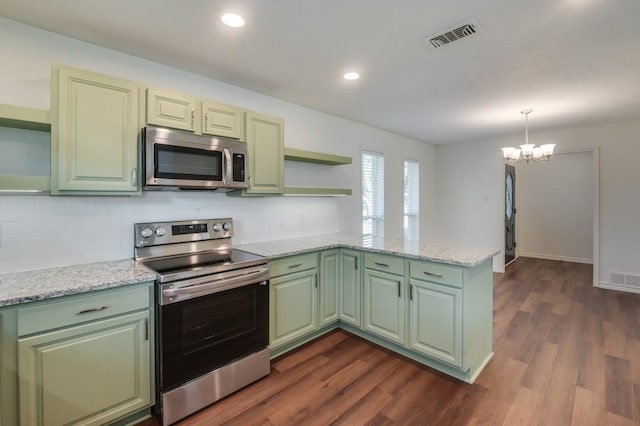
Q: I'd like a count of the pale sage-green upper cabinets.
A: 4